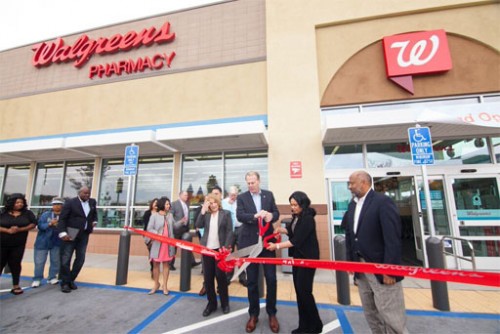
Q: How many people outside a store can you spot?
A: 12